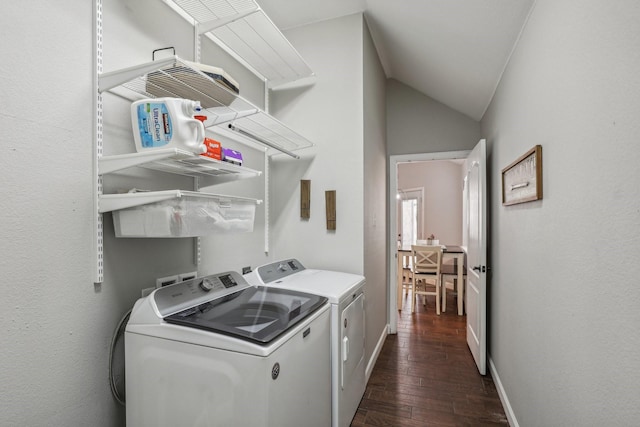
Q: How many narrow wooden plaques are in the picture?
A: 2